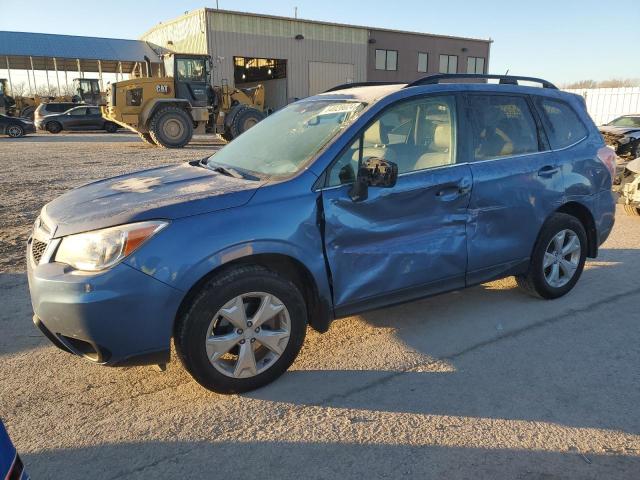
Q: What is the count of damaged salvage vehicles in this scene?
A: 3